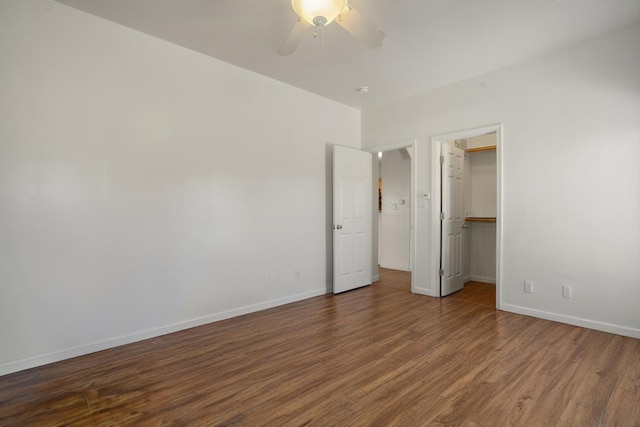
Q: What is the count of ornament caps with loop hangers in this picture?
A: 0